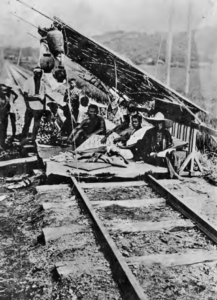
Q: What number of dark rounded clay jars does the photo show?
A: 2